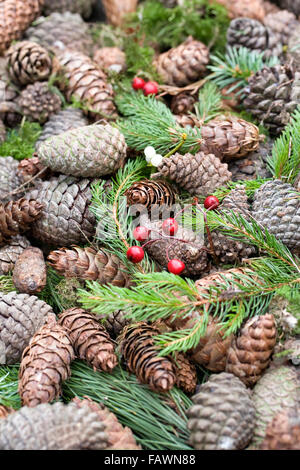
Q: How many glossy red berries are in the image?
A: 7